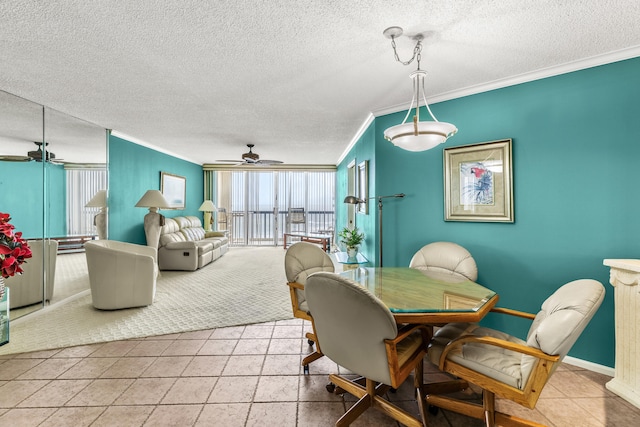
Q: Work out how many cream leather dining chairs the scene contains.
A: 4